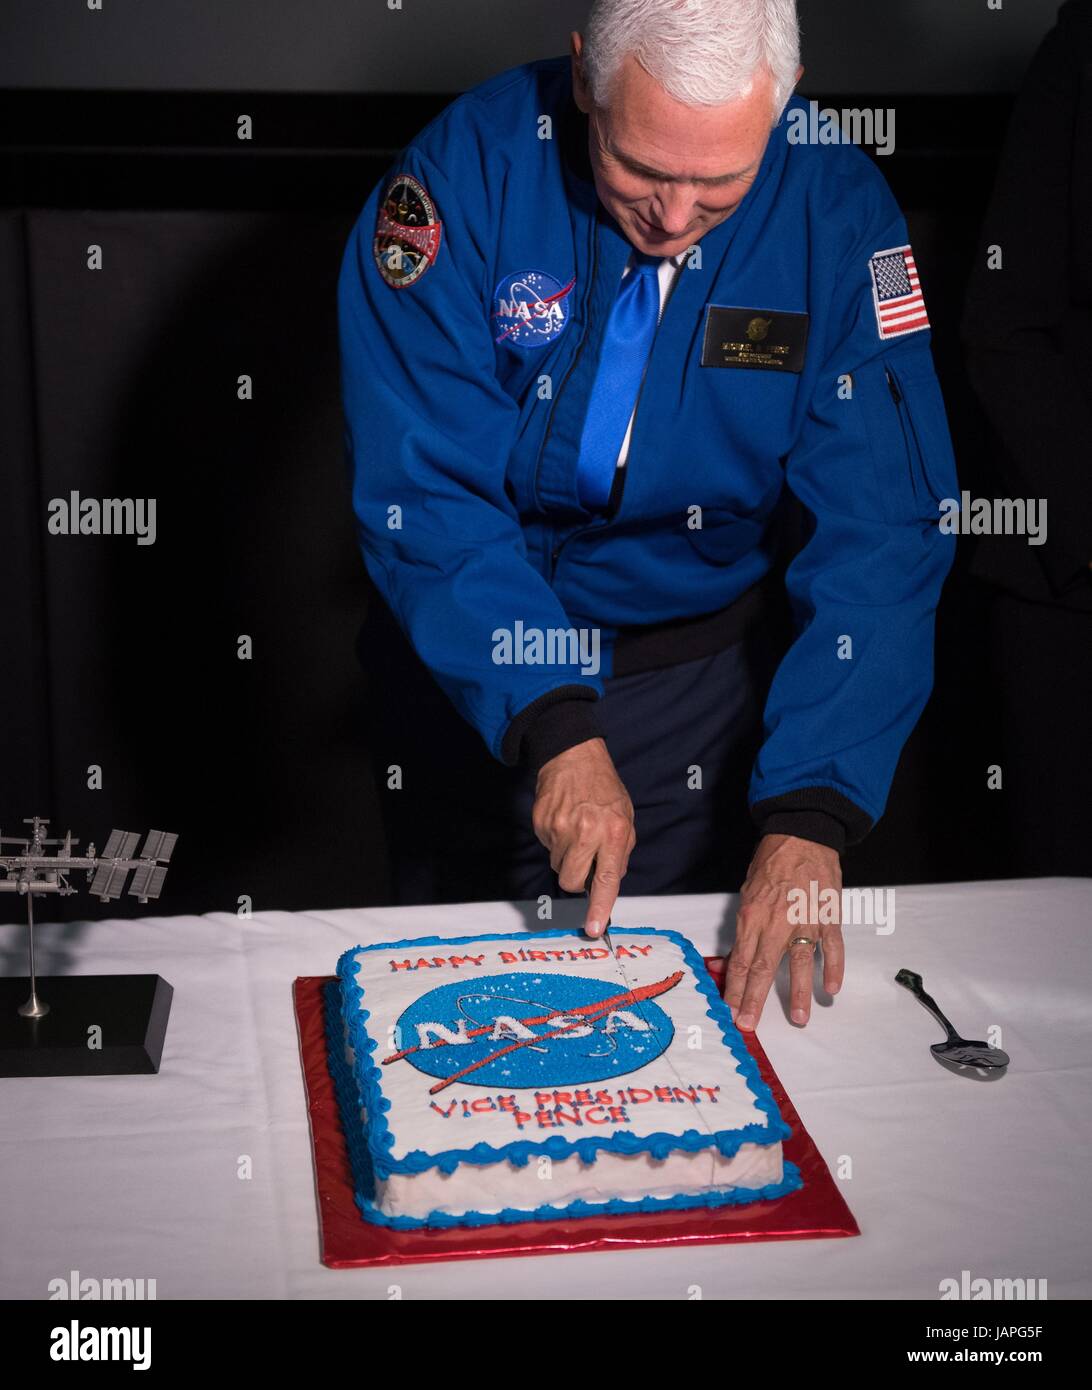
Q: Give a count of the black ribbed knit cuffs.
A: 2